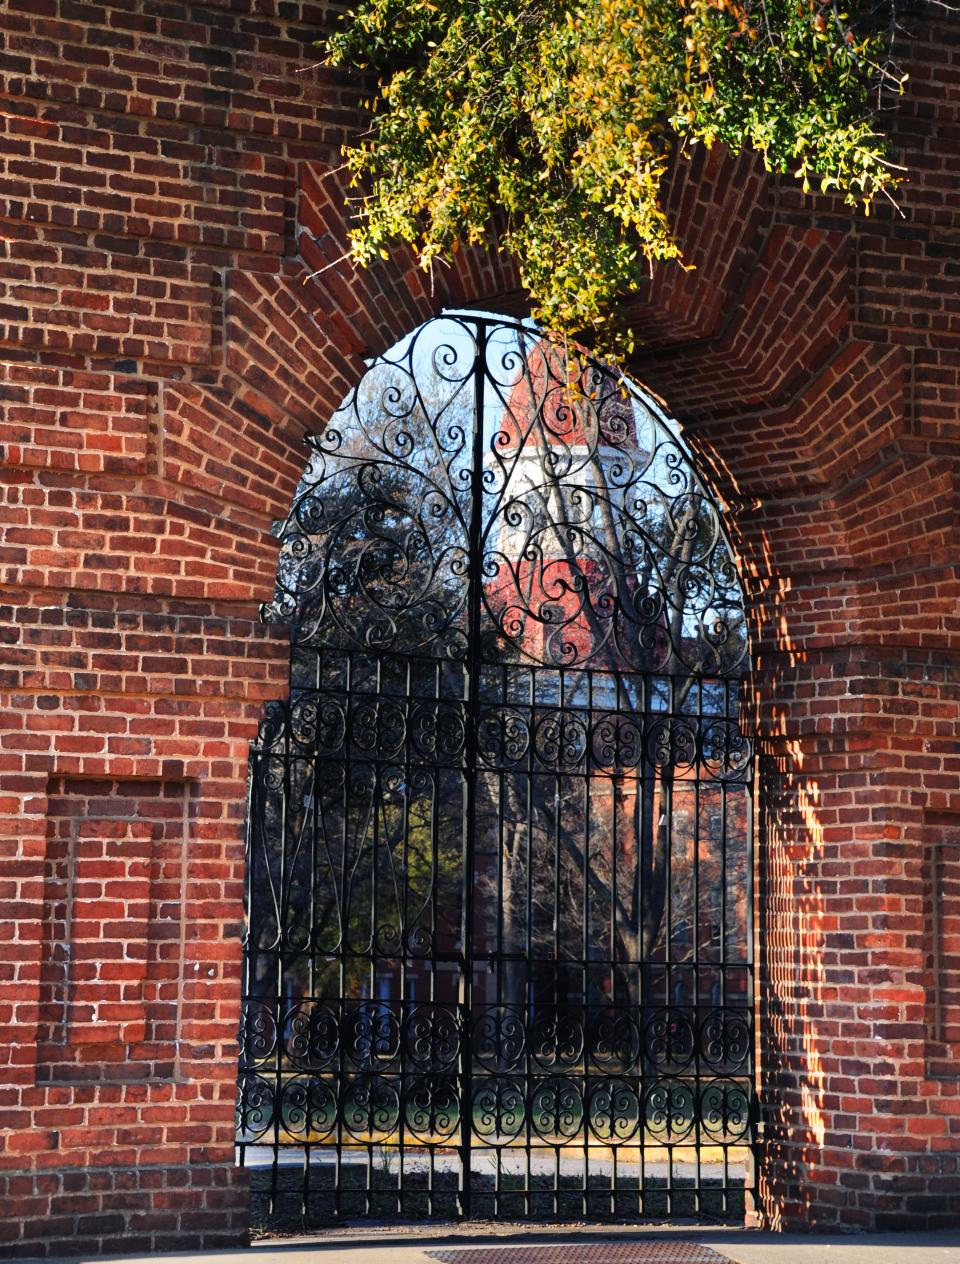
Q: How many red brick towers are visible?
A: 1